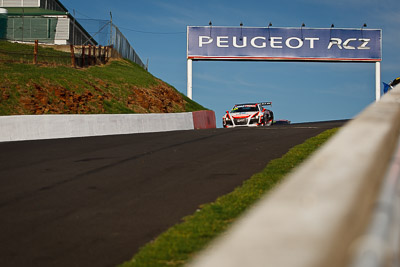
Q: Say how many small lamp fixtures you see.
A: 6